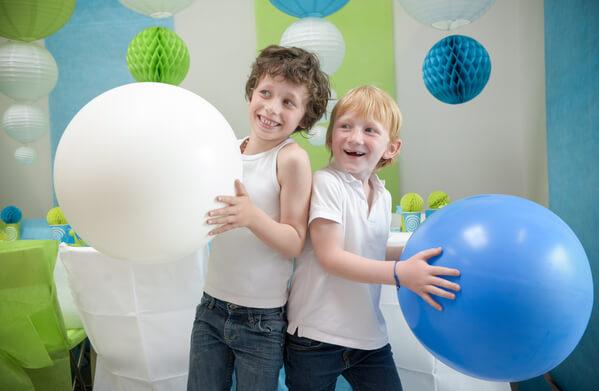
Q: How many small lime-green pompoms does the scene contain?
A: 3